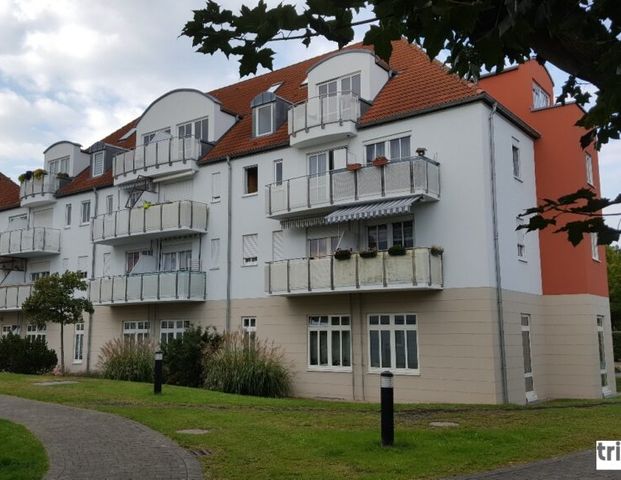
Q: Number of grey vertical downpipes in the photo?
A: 3